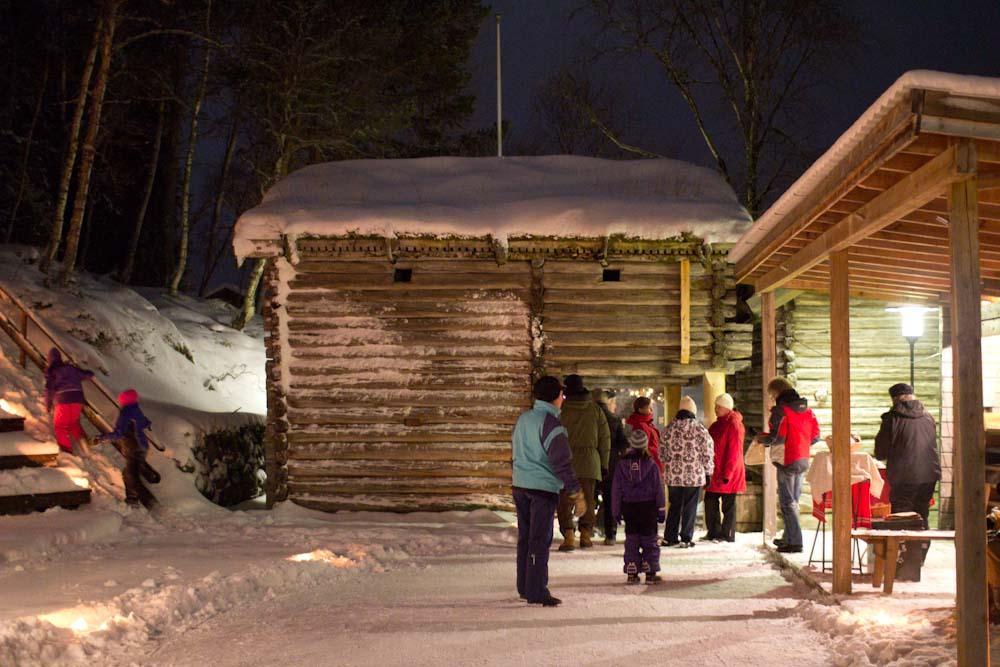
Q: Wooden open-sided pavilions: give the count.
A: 1